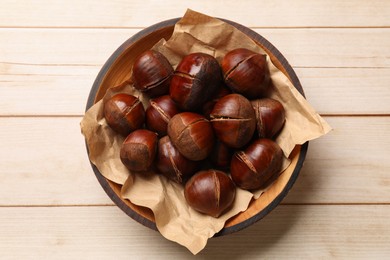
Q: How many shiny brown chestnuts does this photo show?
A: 14